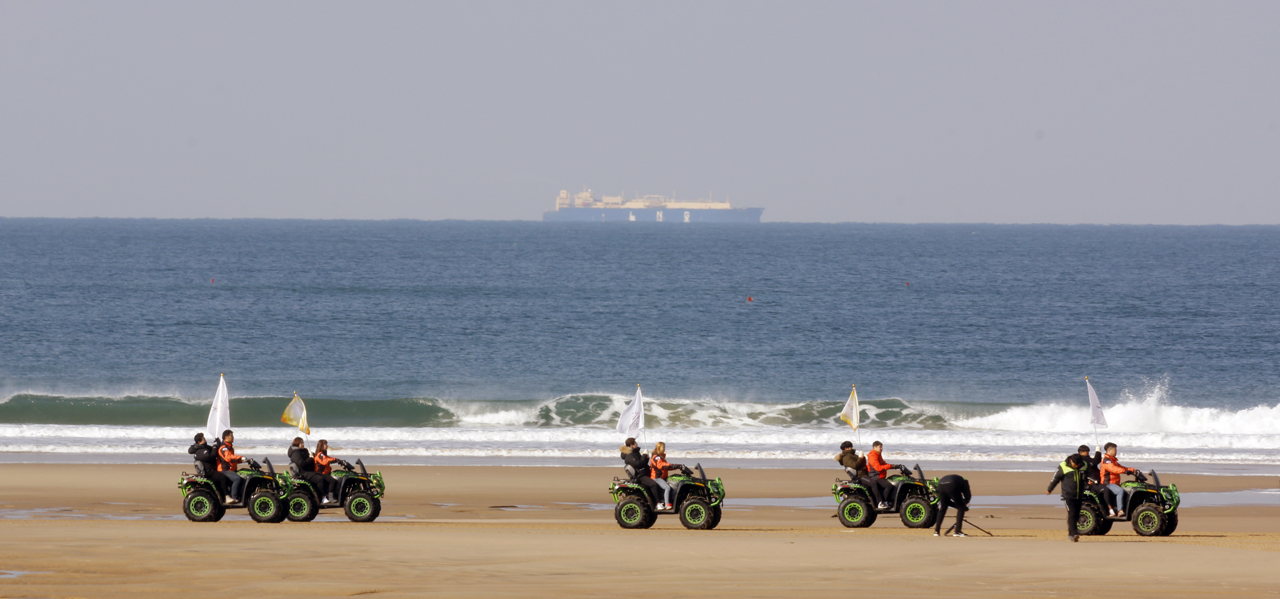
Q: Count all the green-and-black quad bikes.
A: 5